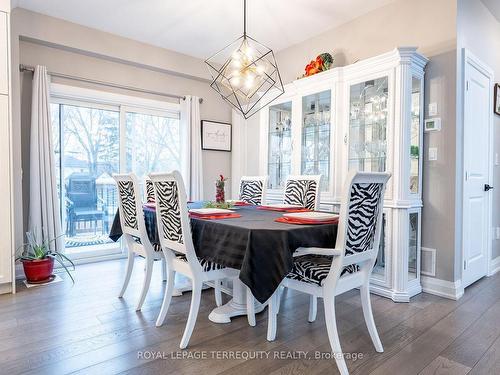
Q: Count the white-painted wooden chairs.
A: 6